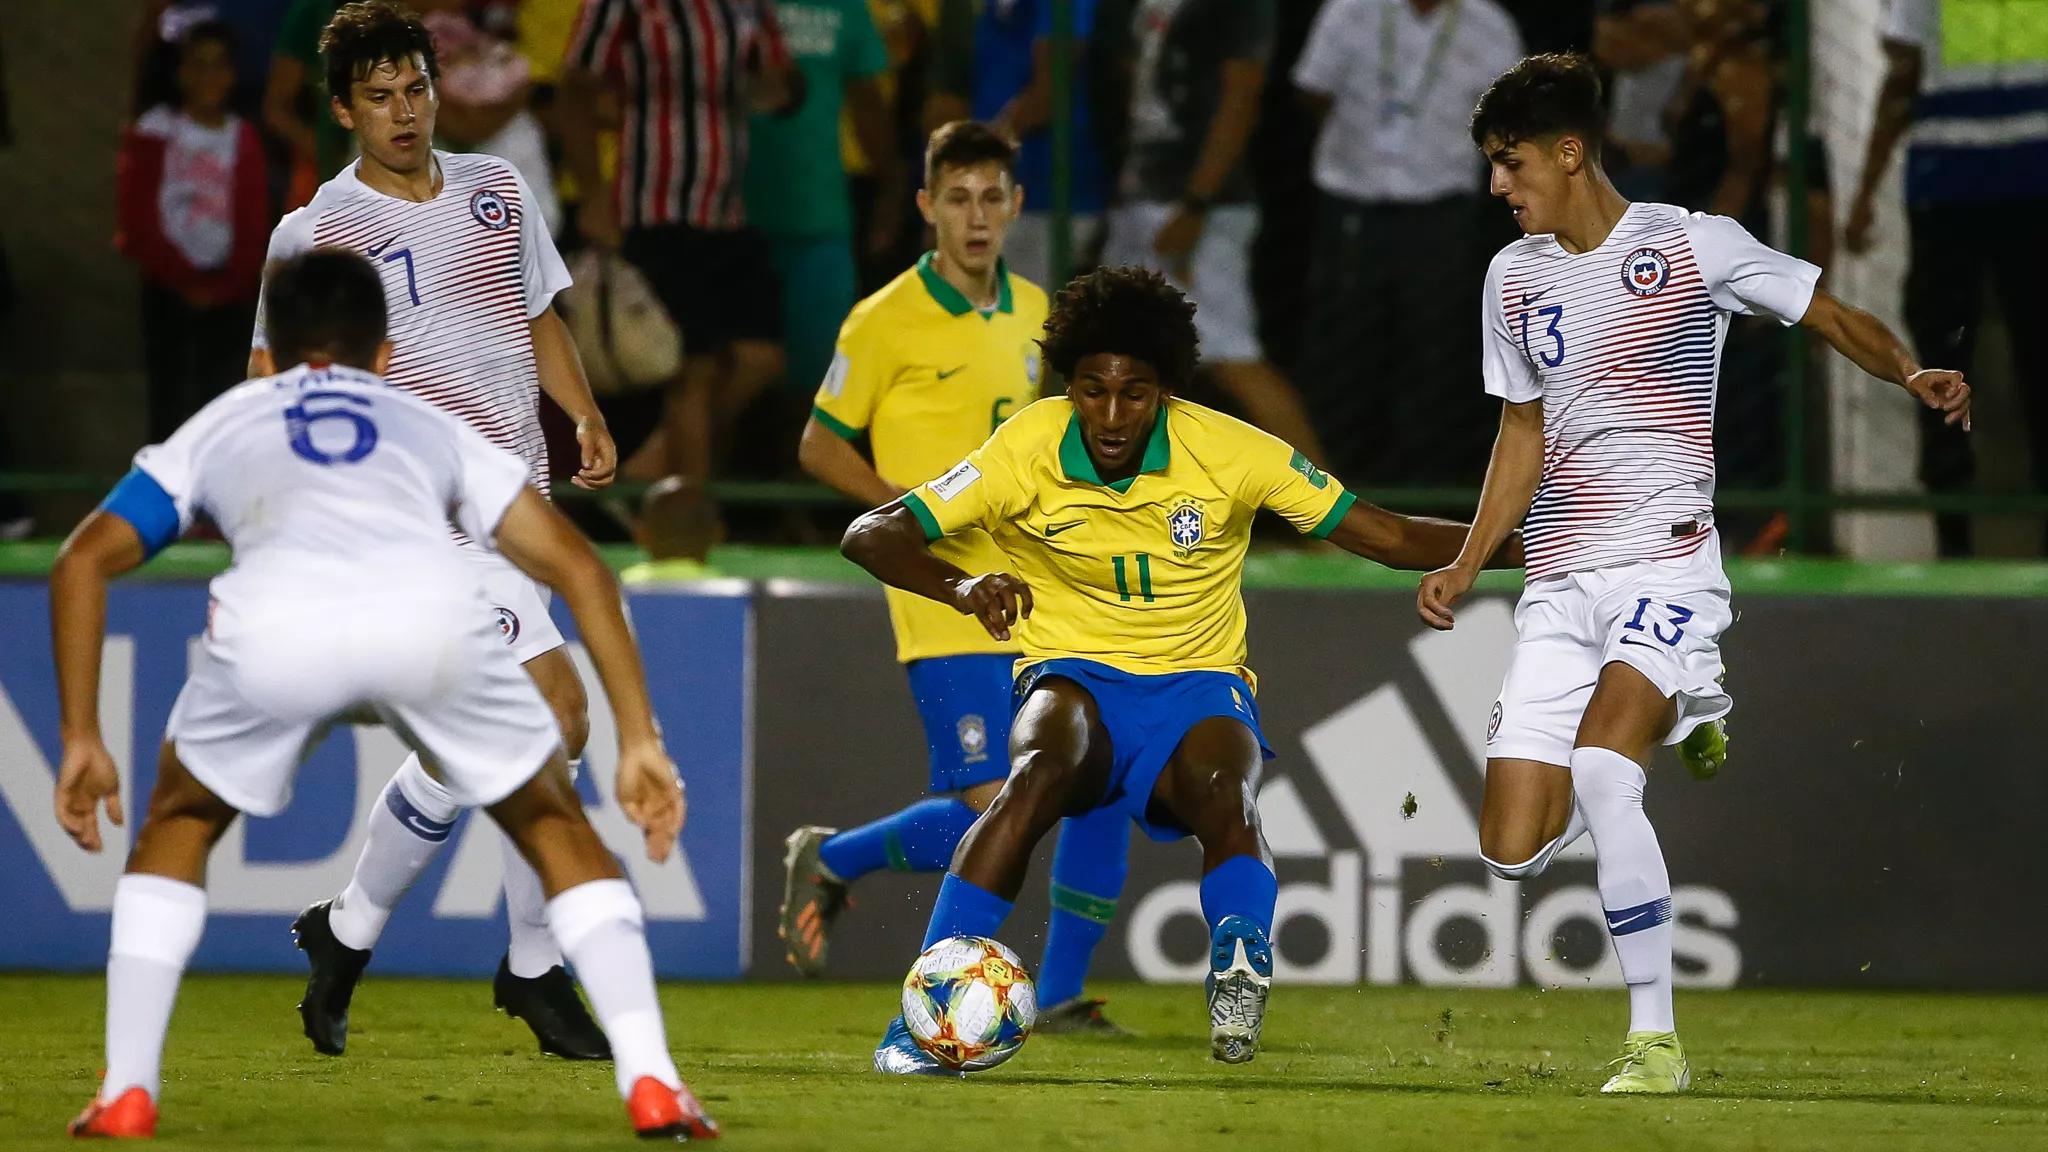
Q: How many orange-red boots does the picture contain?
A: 2